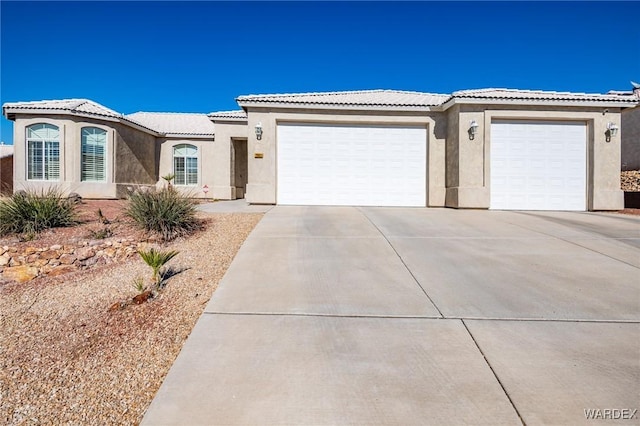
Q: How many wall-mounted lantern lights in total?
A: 3